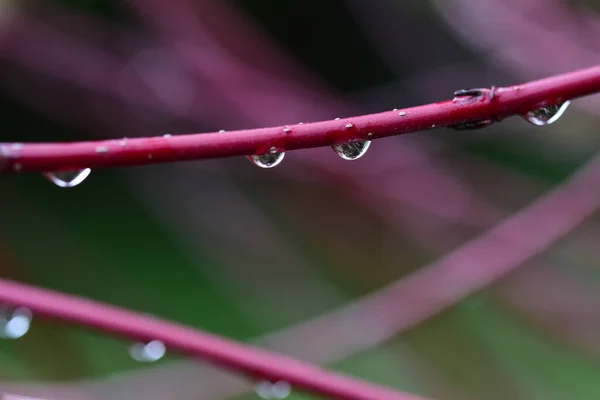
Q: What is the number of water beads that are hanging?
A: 7